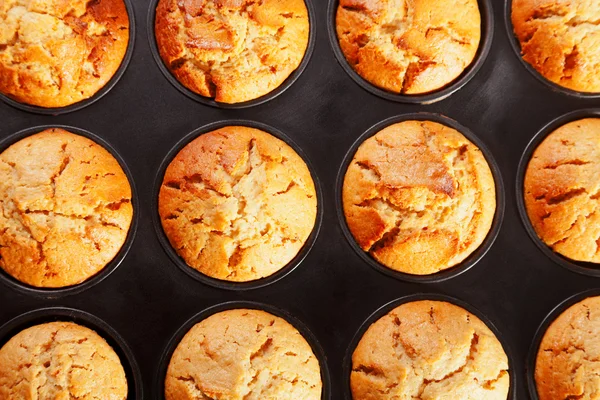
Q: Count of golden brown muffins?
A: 12